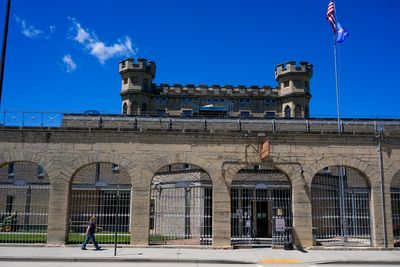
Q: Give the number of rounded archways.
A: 6